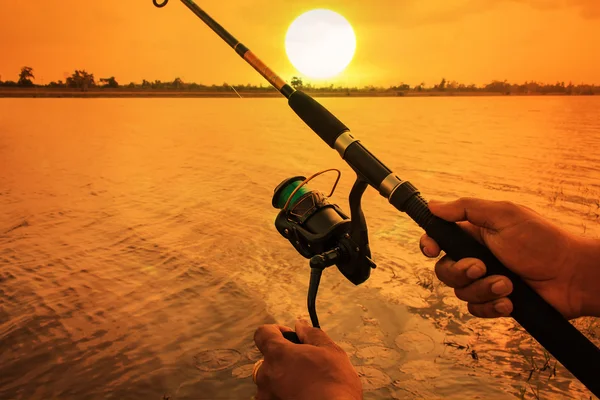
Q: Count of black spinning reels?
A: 1